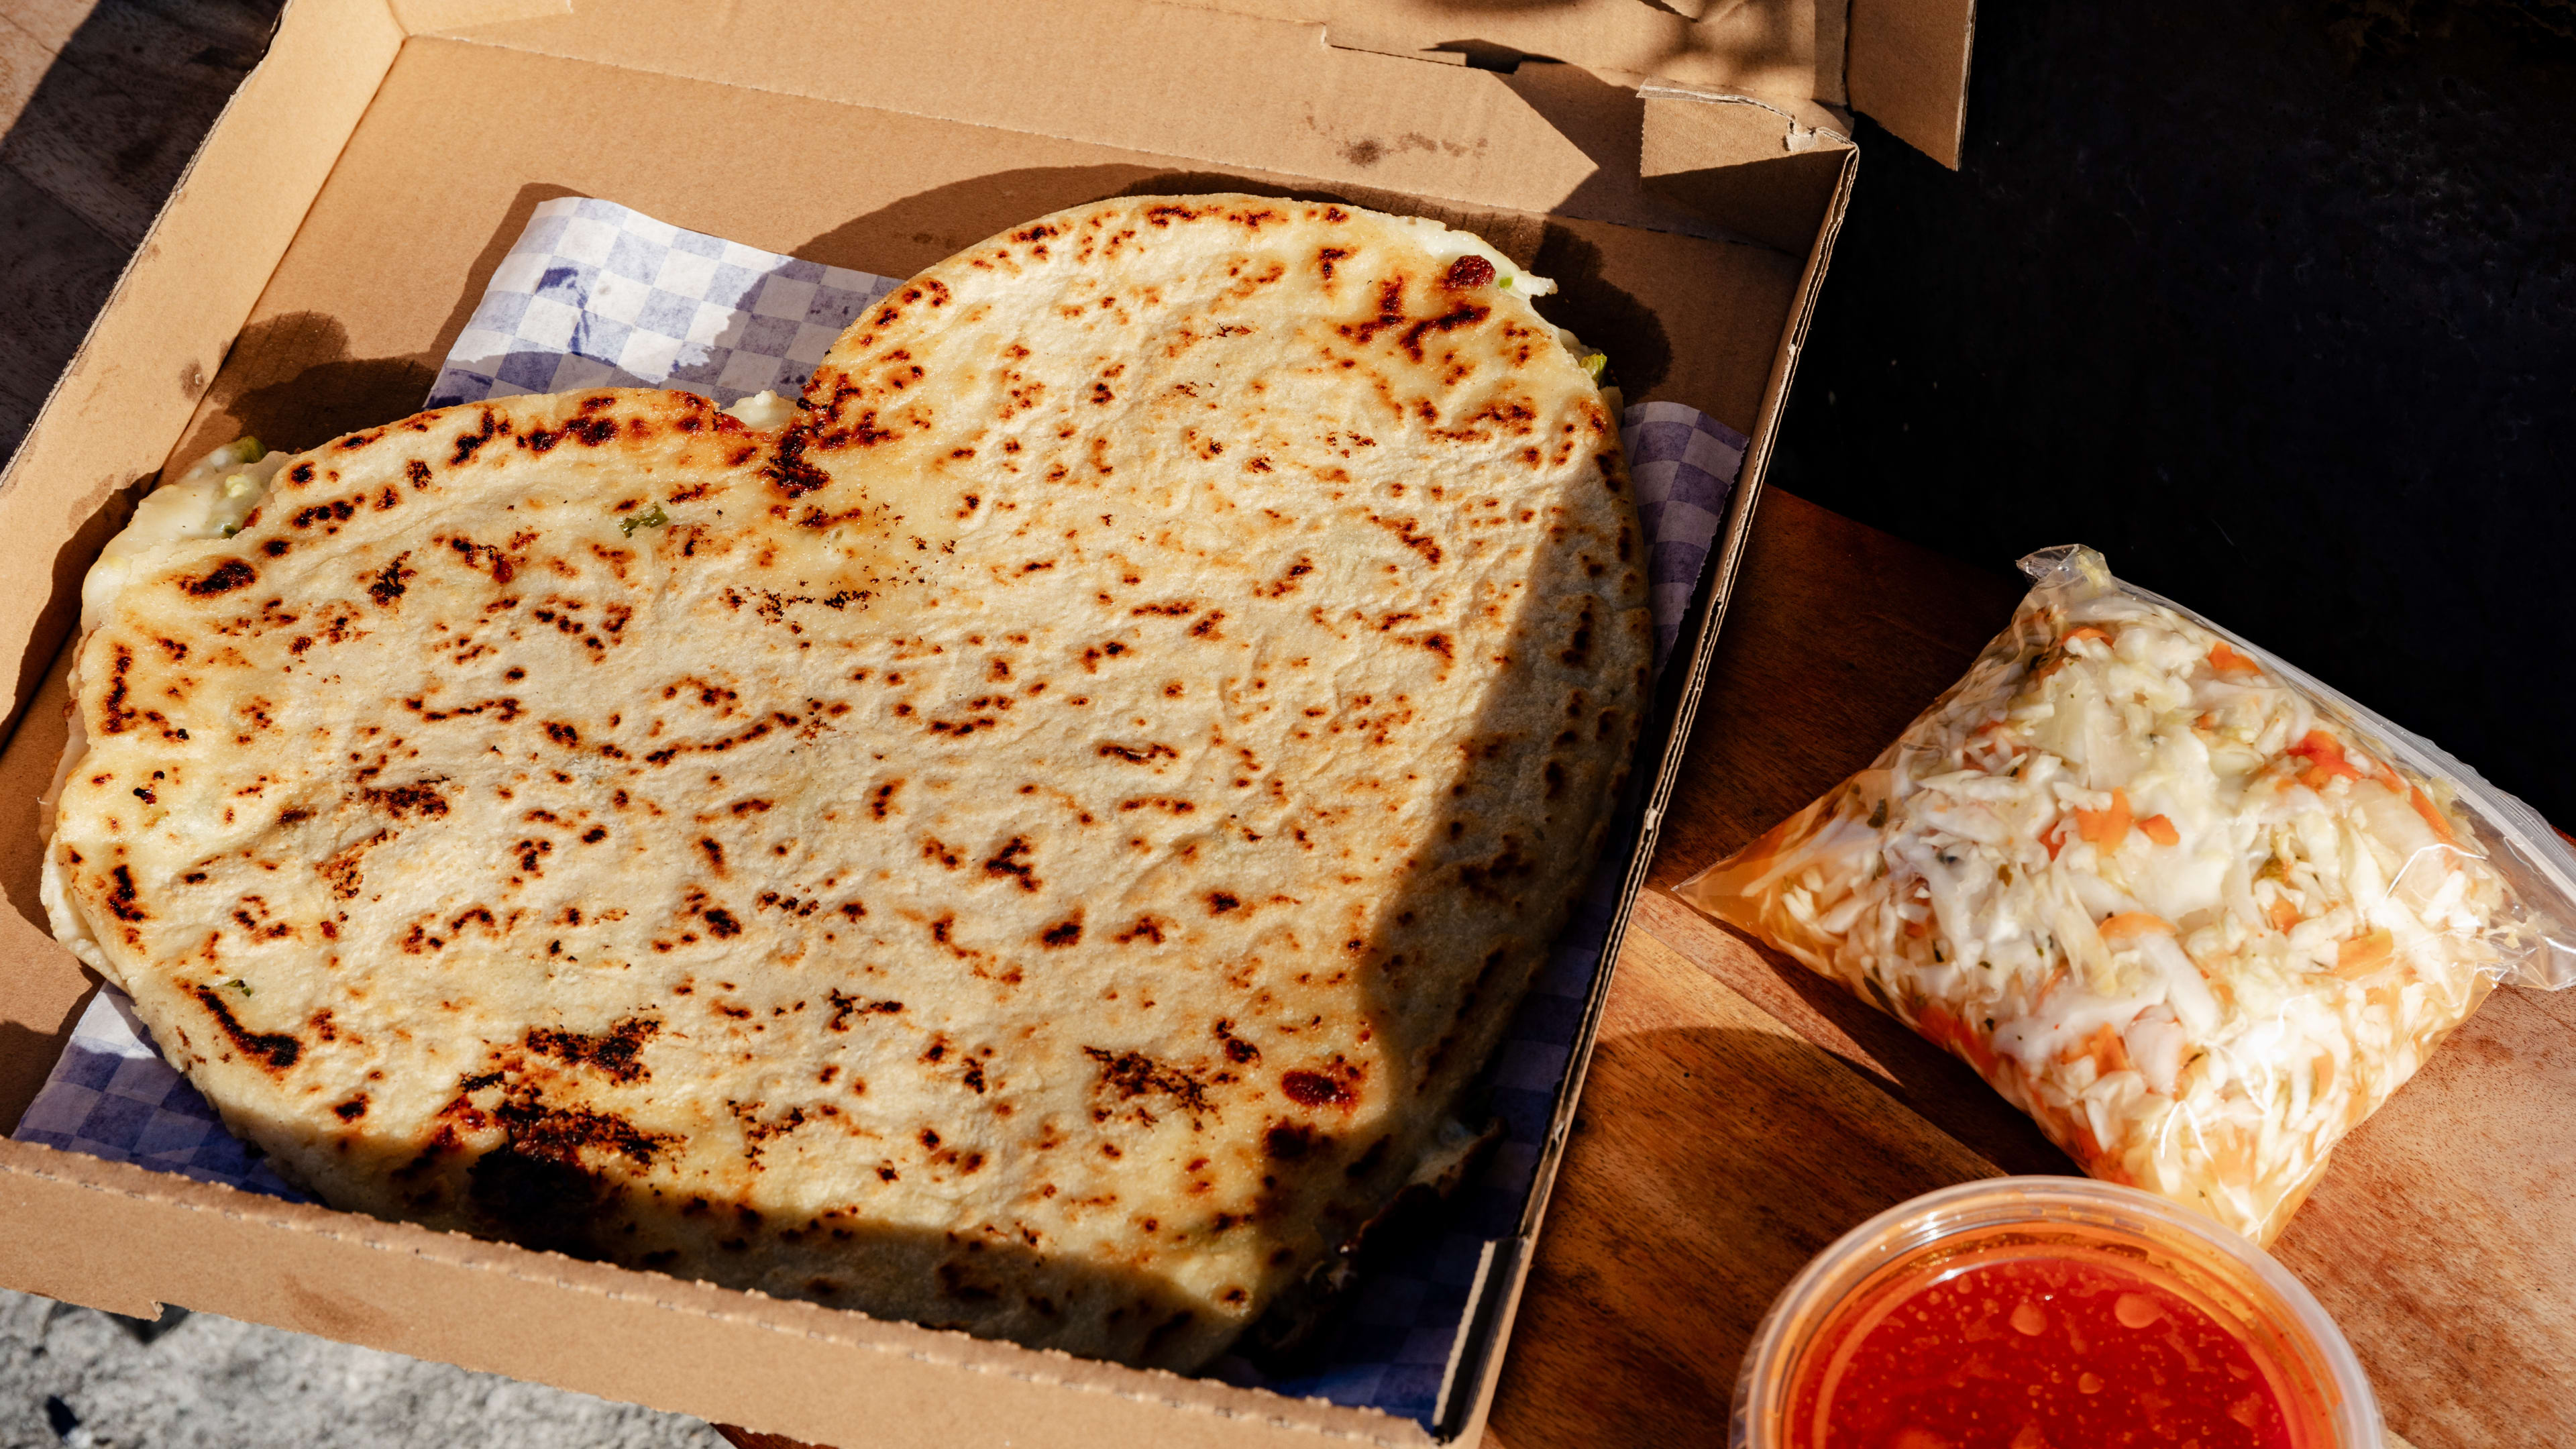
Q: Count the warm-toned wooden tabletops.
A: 1